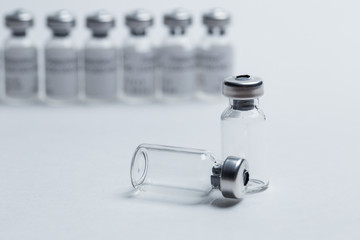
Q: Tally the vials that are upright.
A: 7